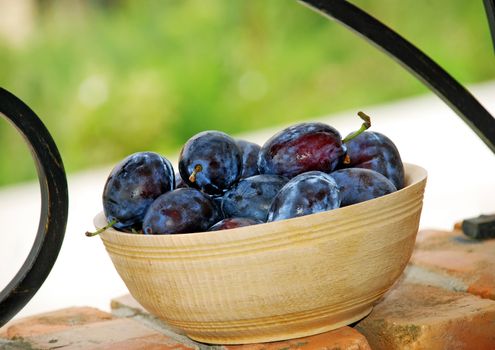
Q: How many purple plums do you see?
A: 11